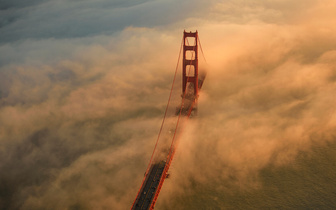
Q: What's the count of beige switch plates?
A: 0